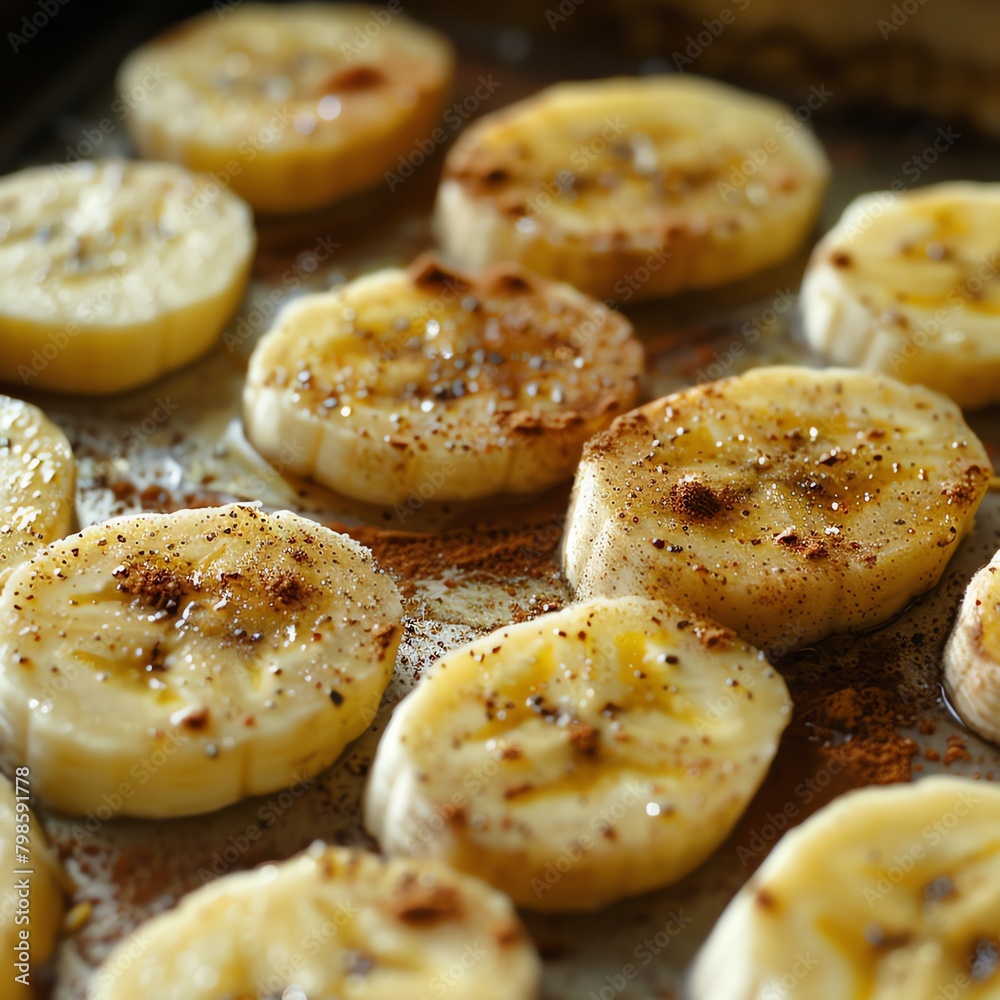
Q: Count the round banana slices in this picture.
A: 13